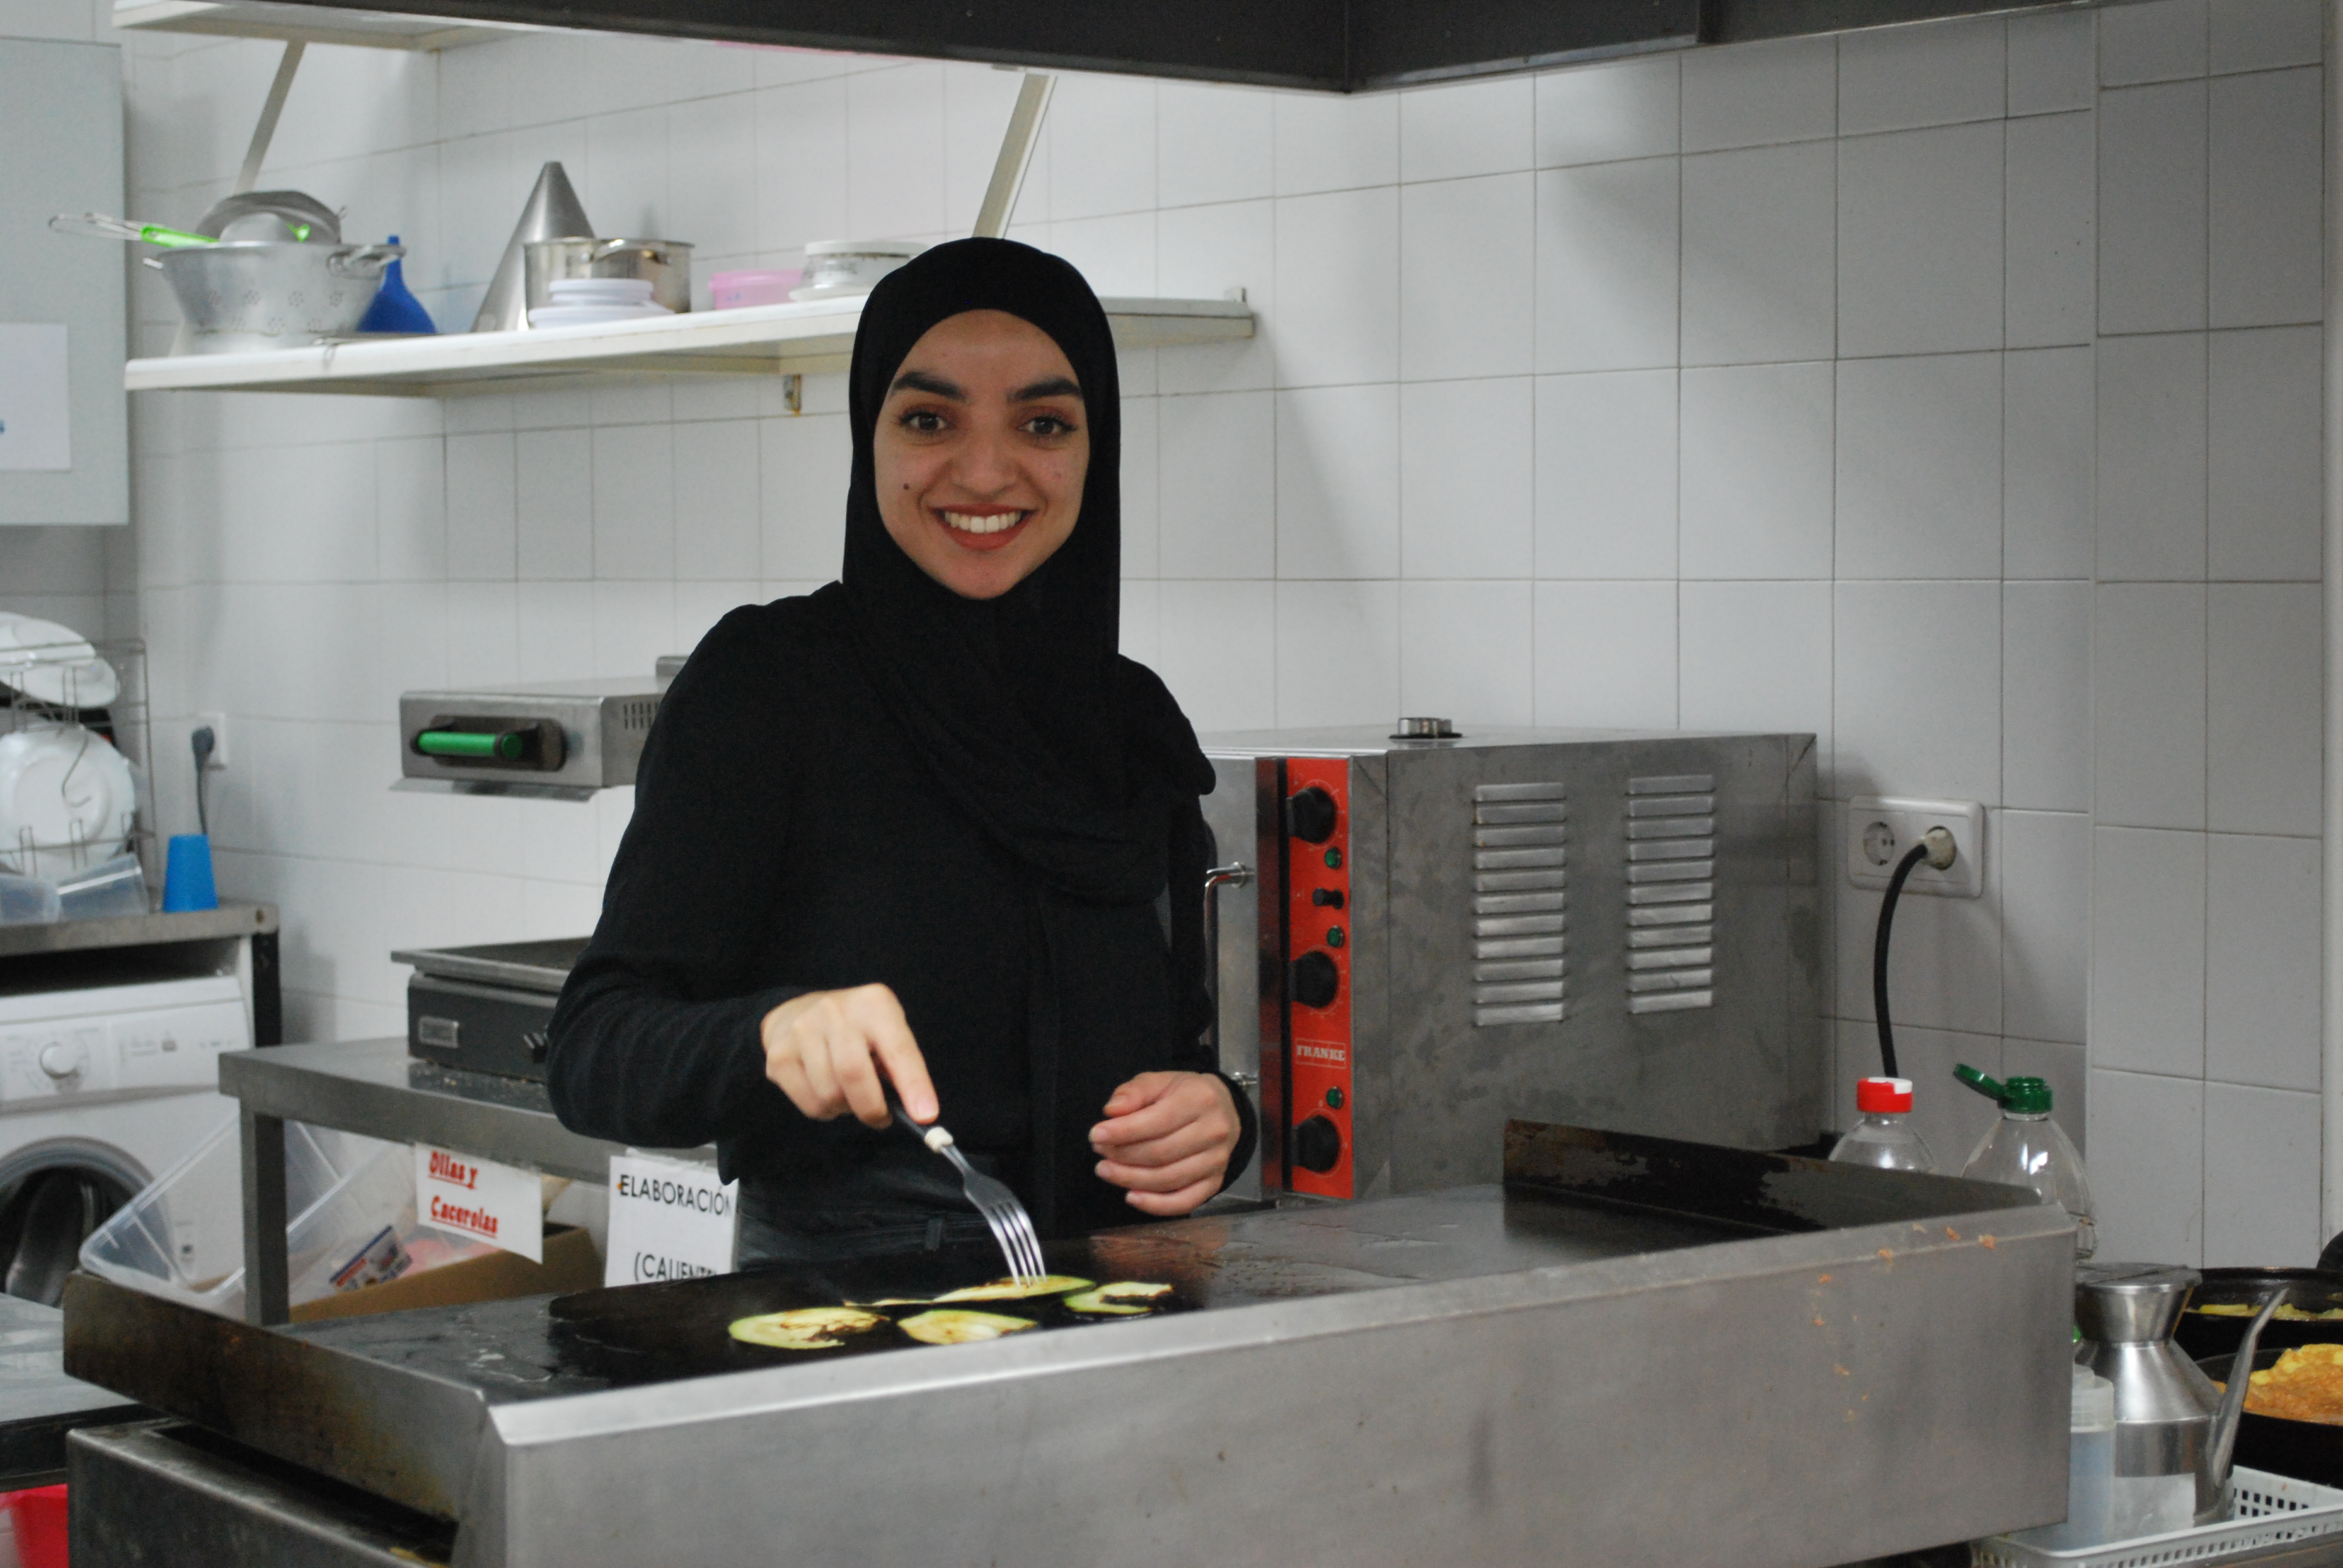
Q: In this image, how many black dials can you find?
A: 3